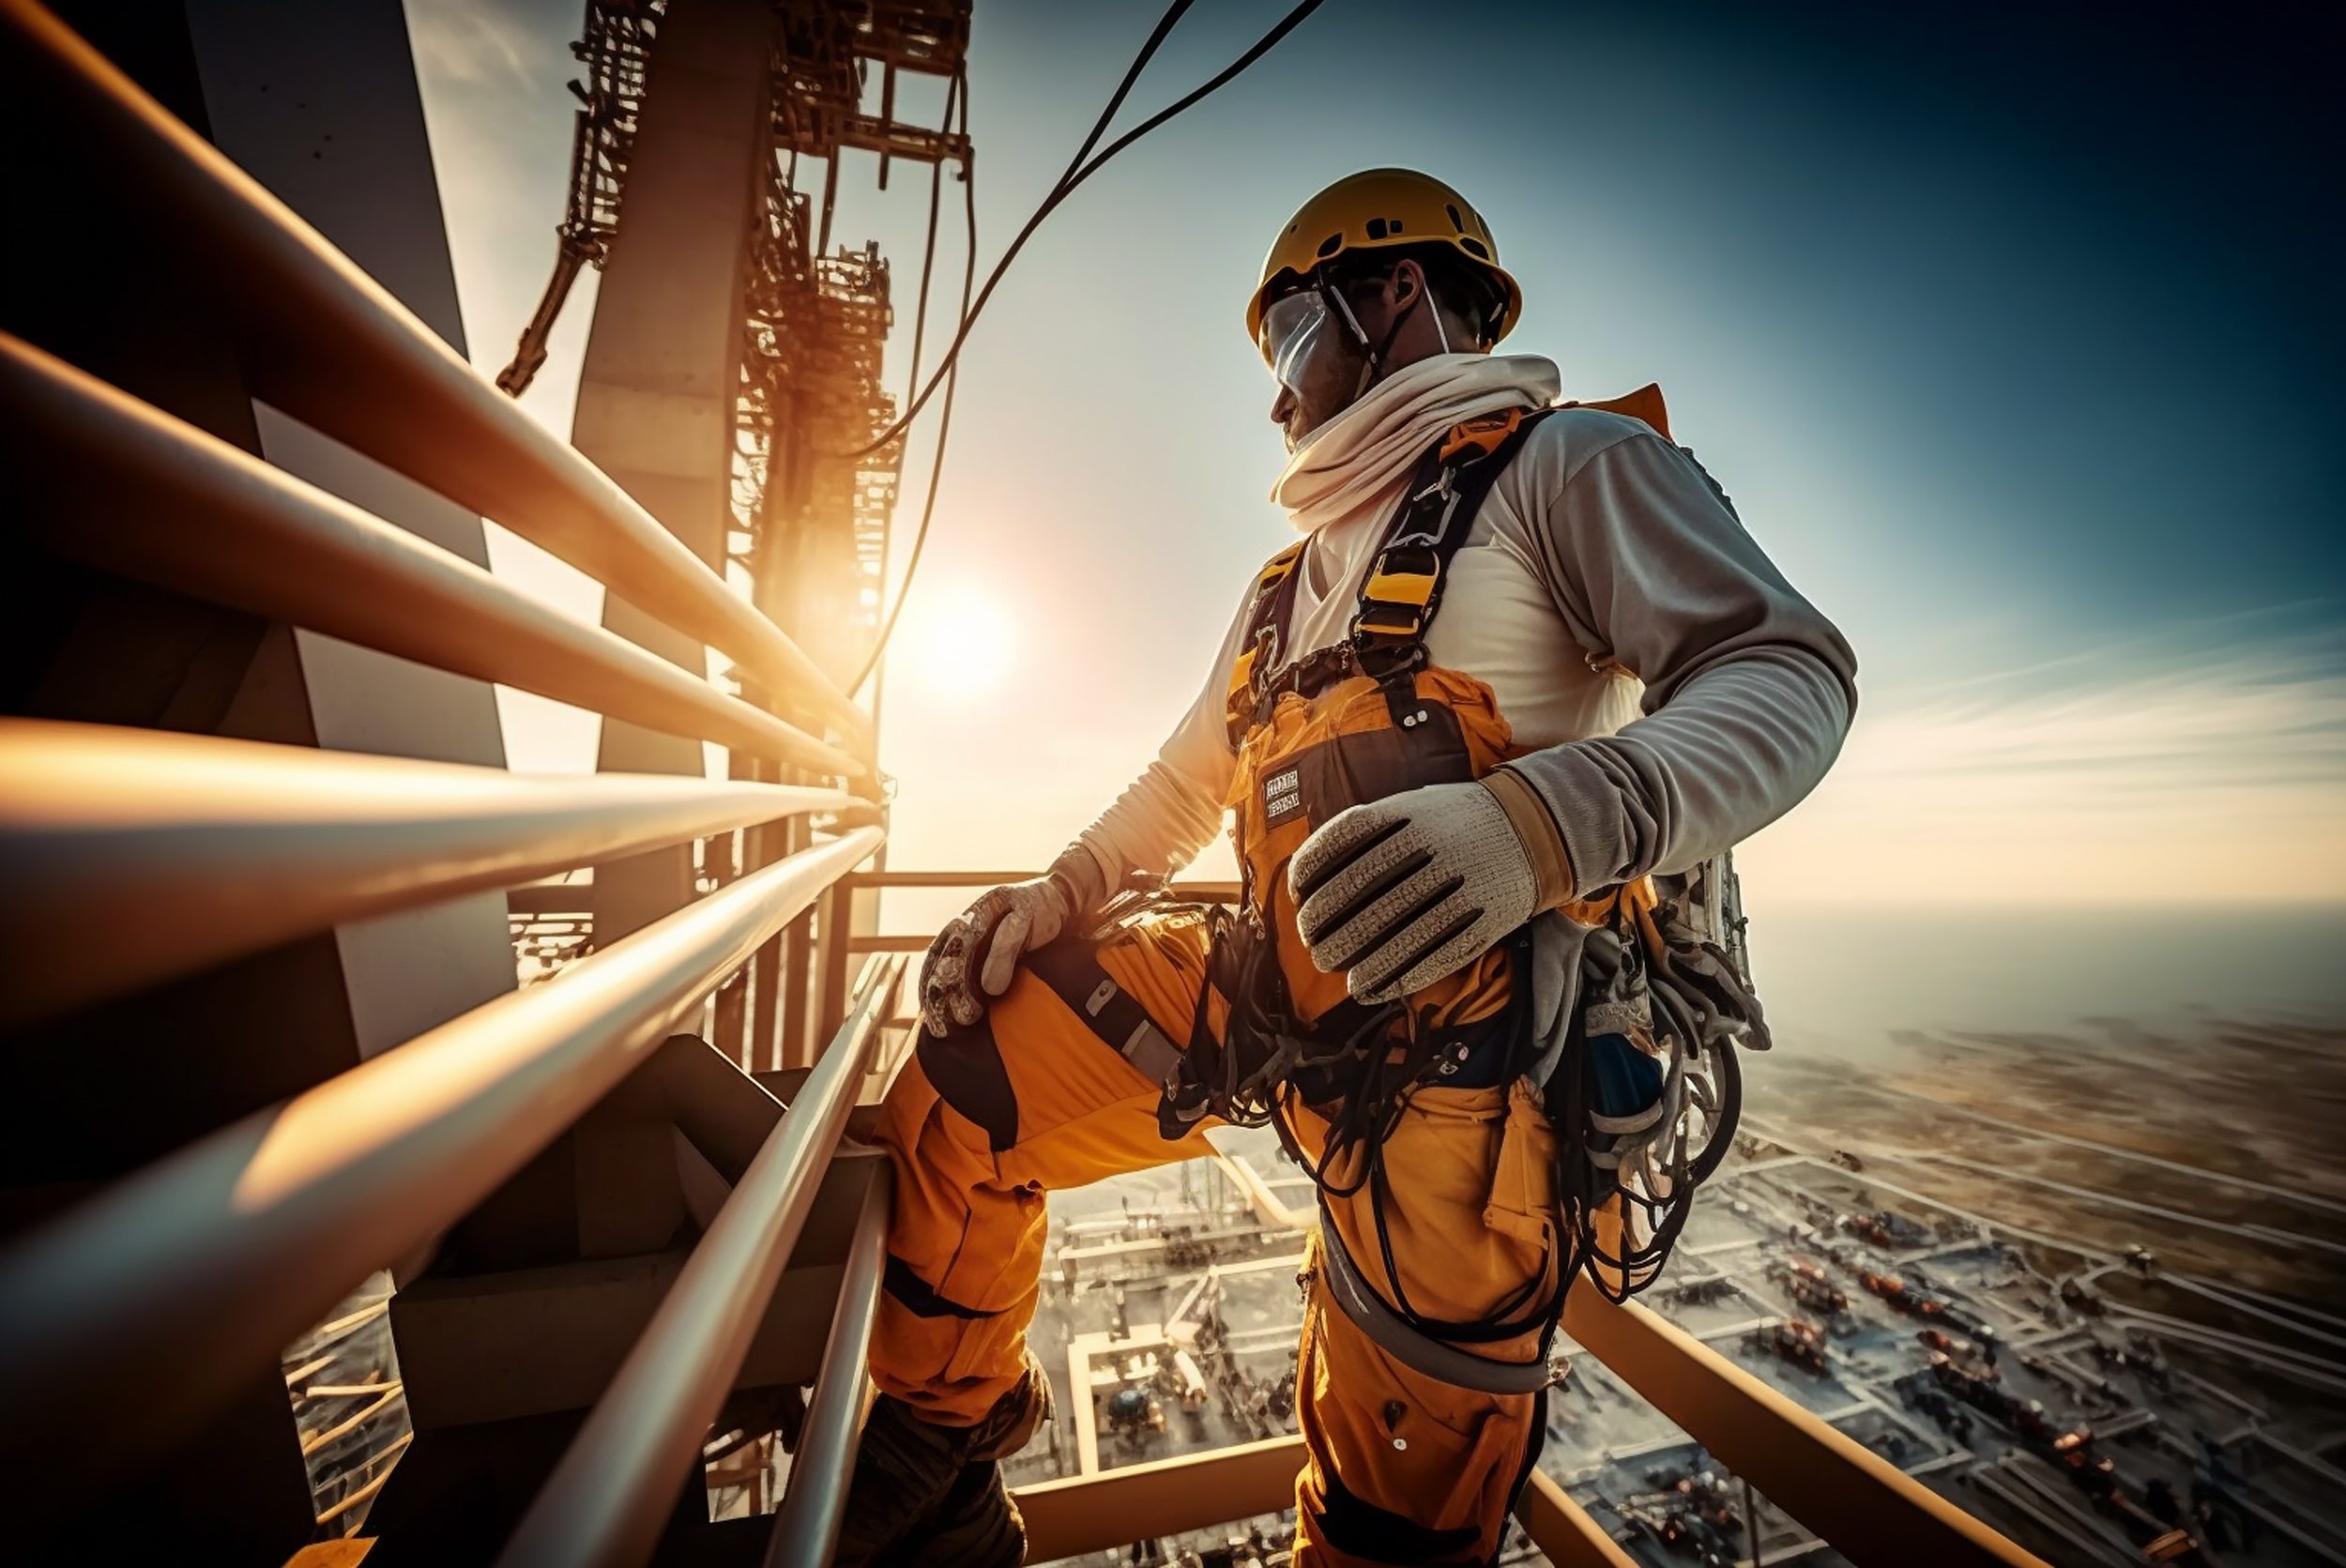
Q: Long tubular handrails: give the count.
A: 6